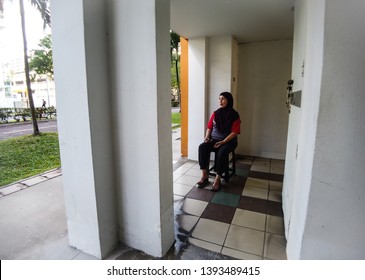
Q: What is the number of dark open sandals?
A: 2